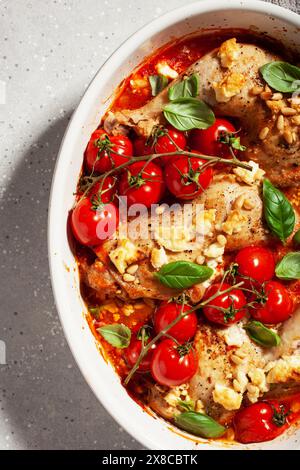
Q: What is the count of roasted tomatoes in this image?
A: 13